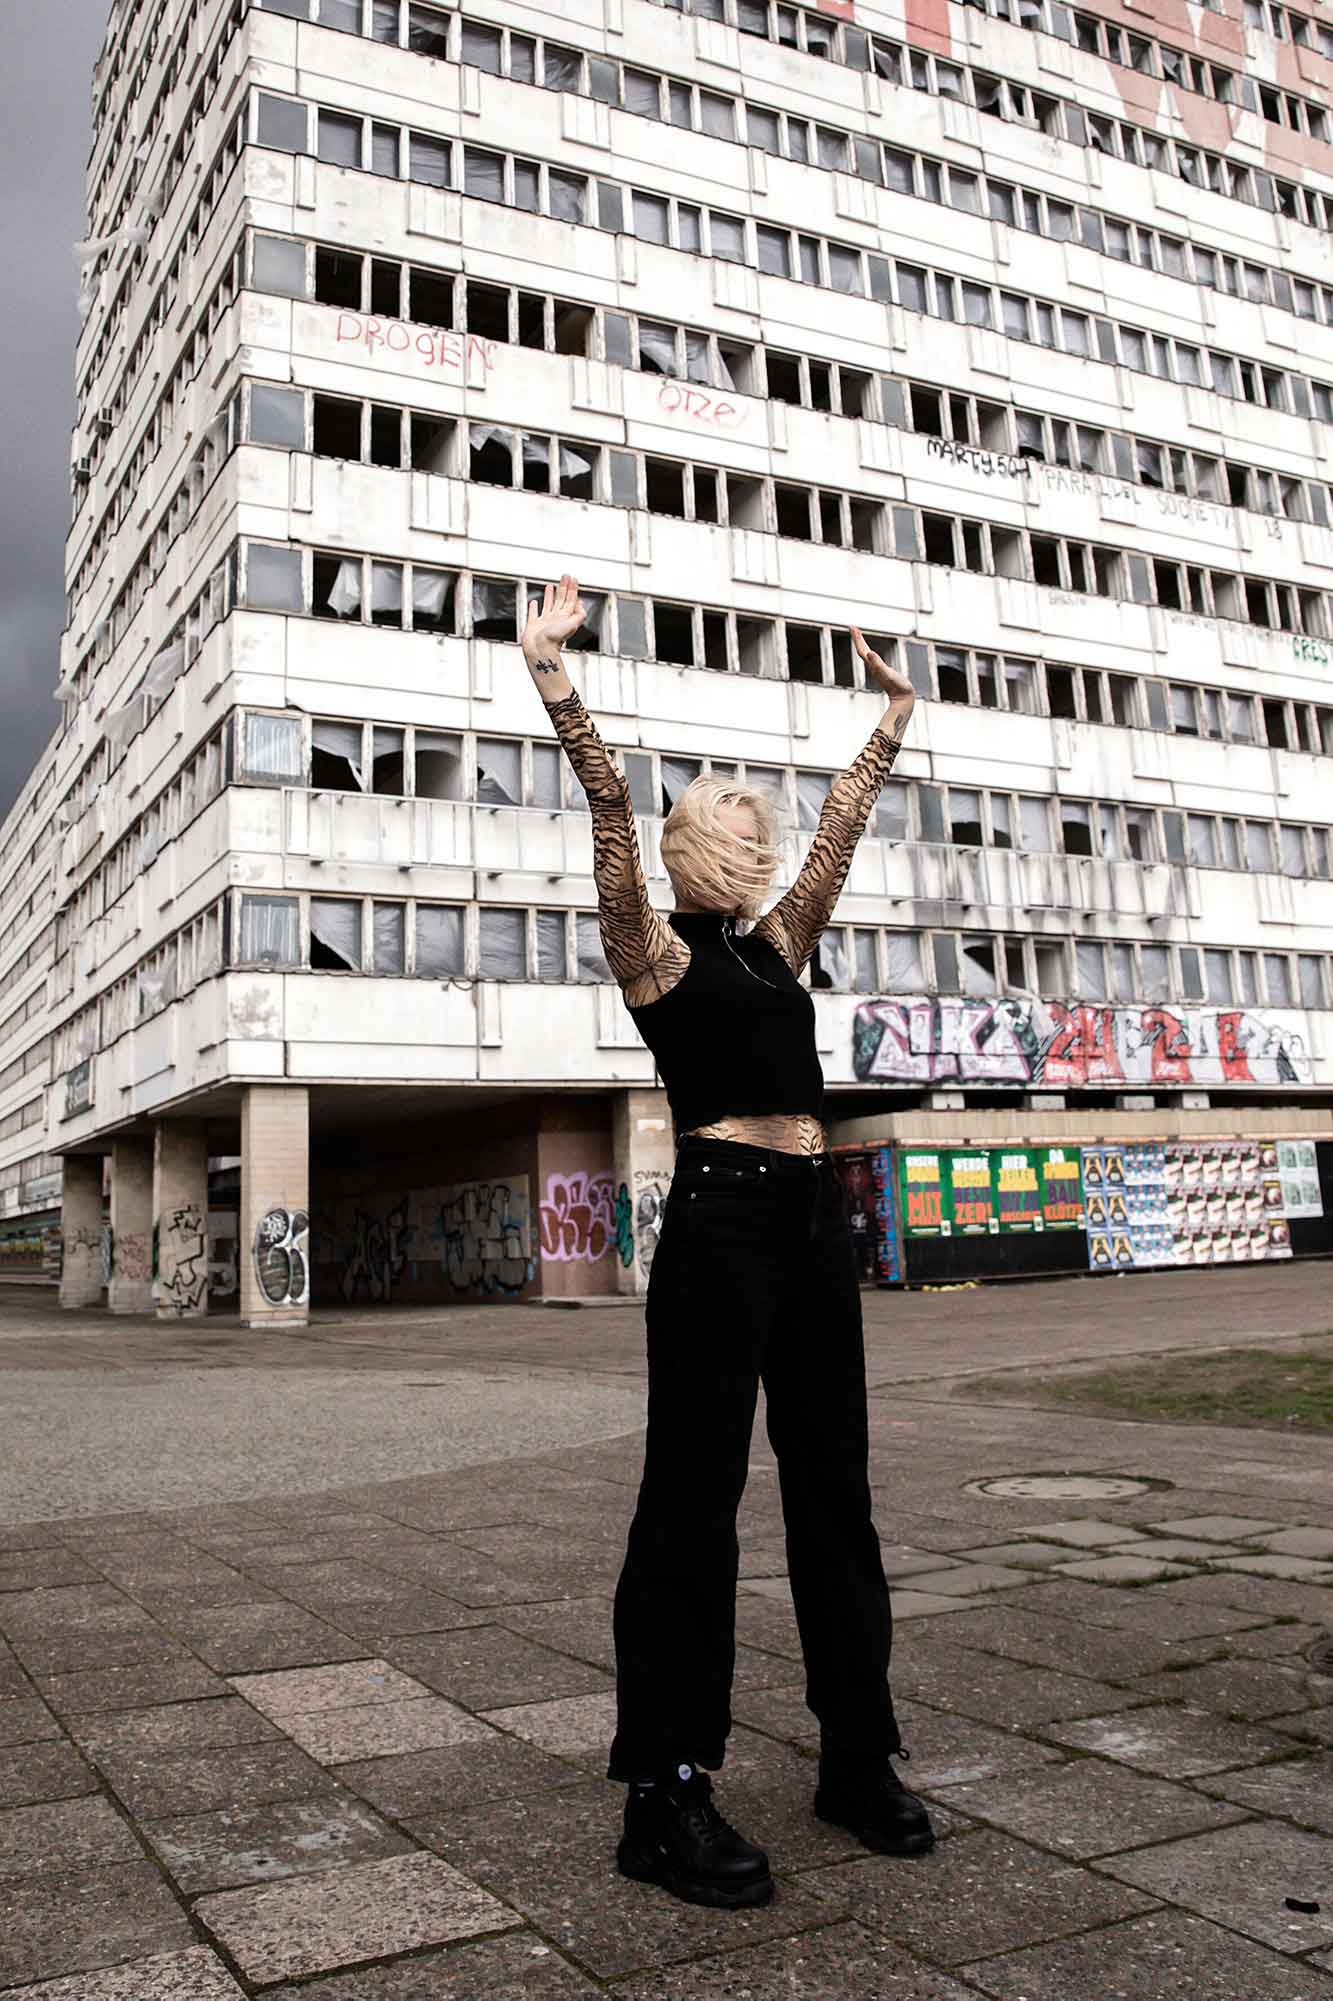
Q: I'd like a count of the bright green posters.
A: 4